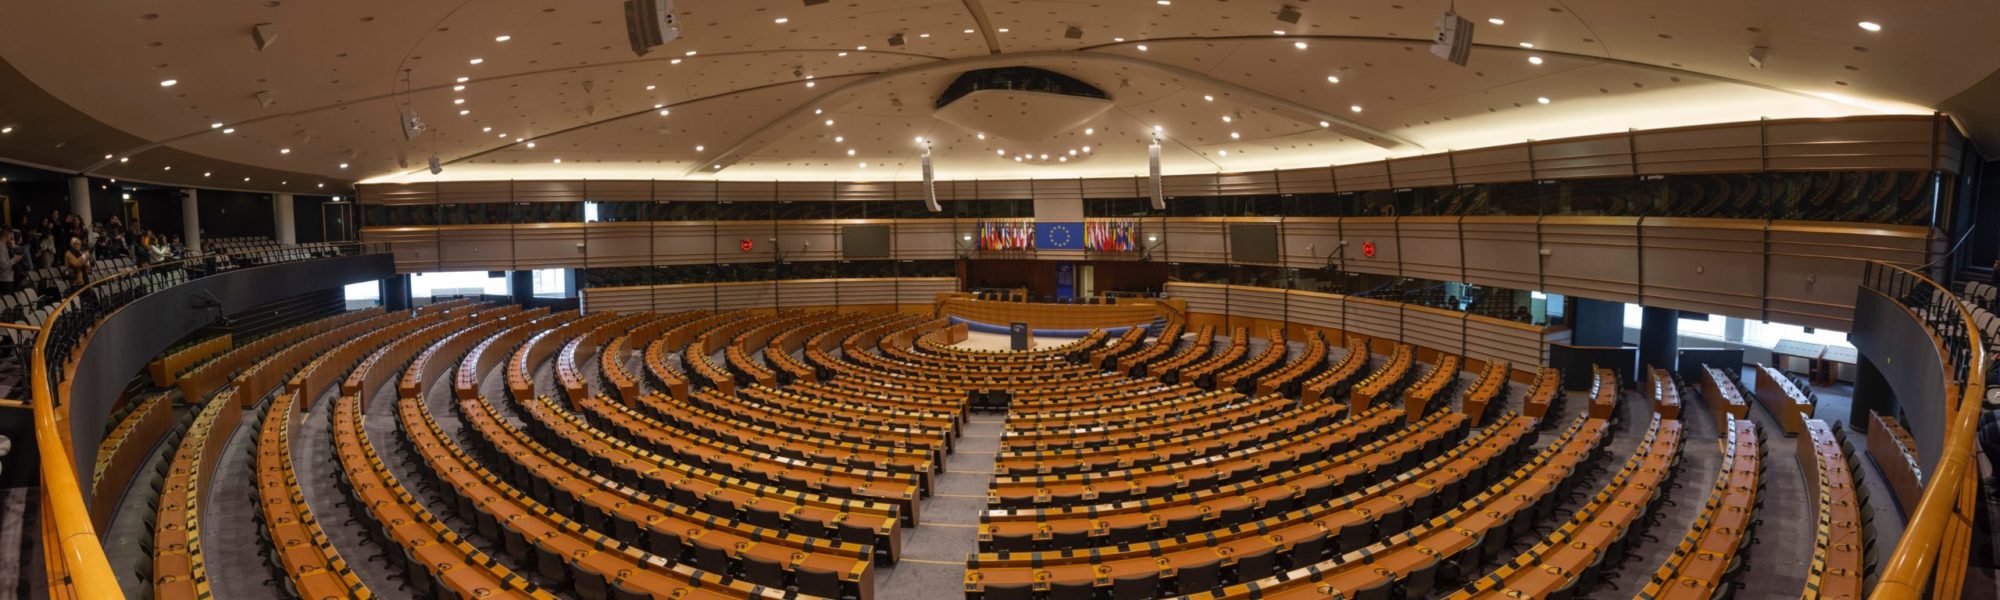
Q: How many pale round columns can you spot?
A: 3